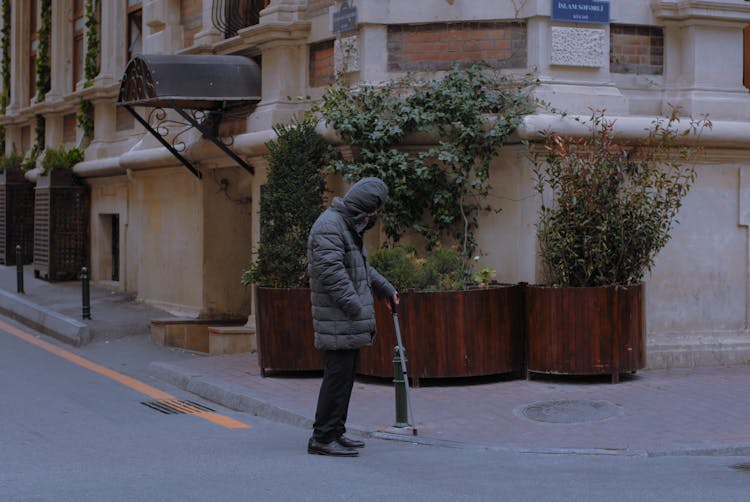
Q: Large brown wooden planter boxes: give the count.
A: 3